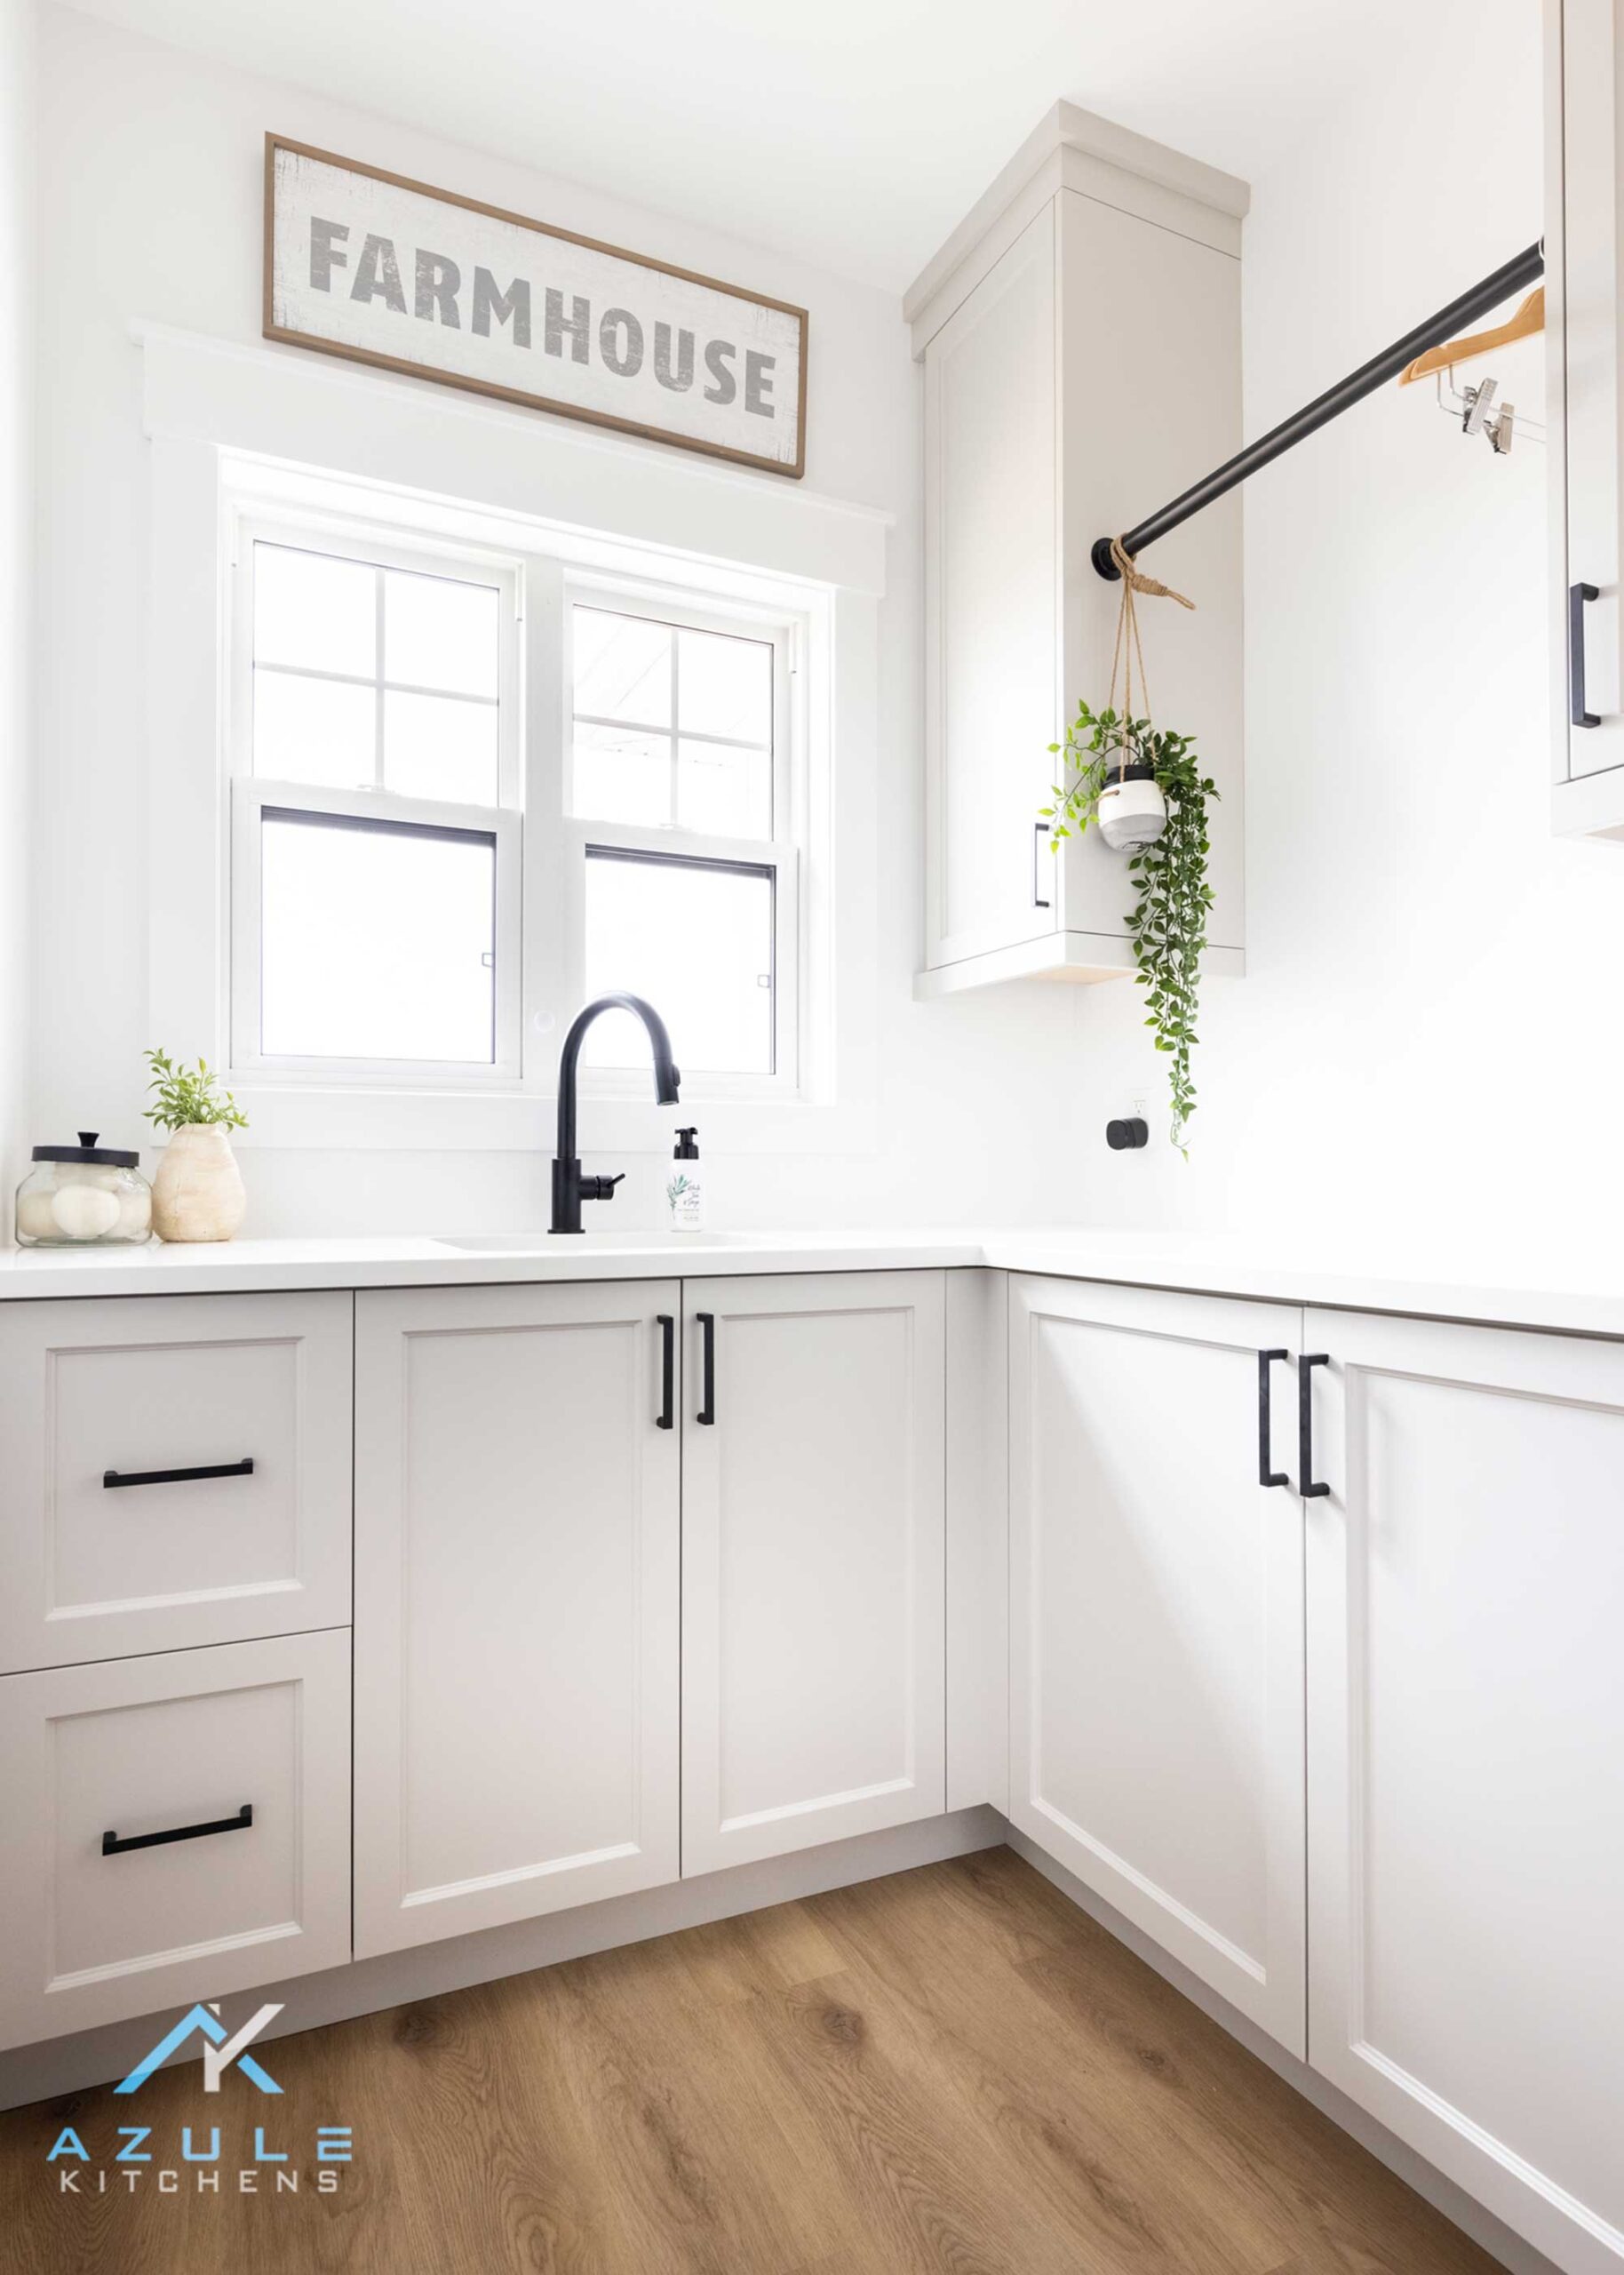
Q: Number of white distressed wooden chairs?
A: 0